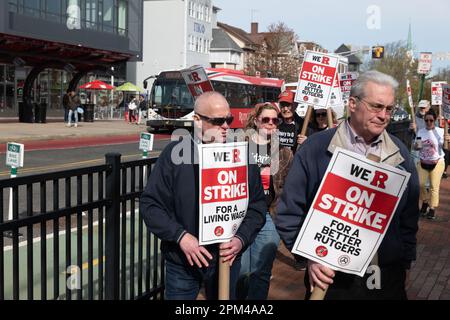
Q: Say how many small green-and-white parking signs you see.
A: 2